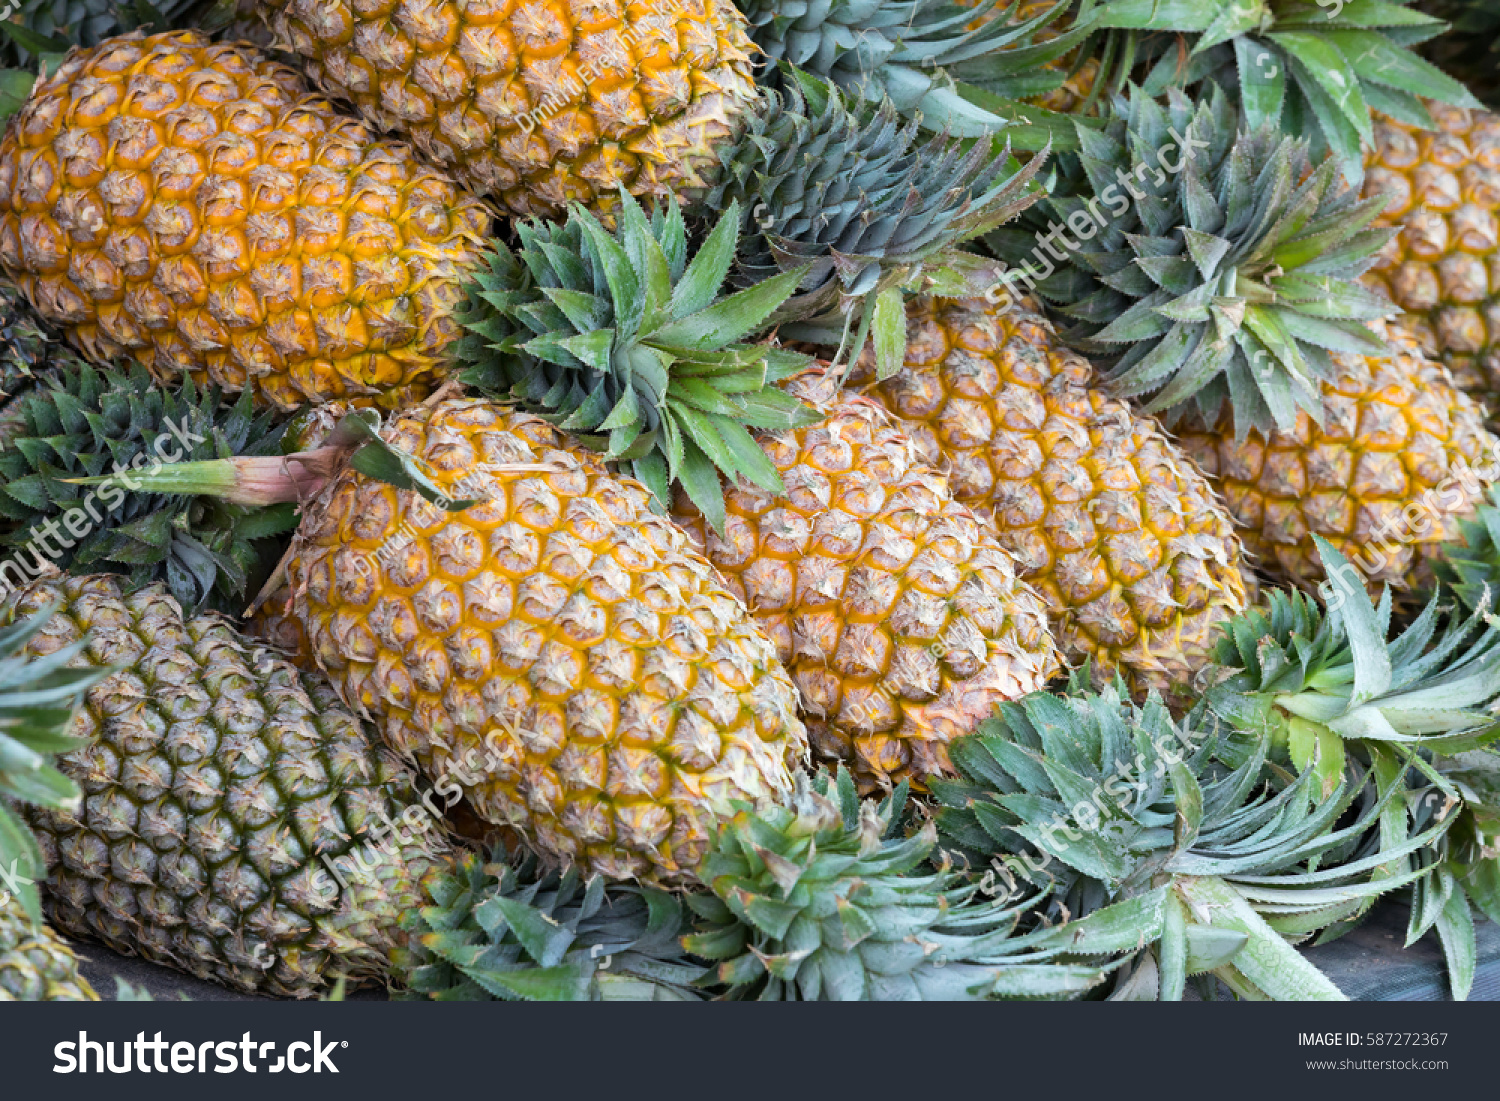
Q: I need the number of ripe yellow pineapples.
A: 7